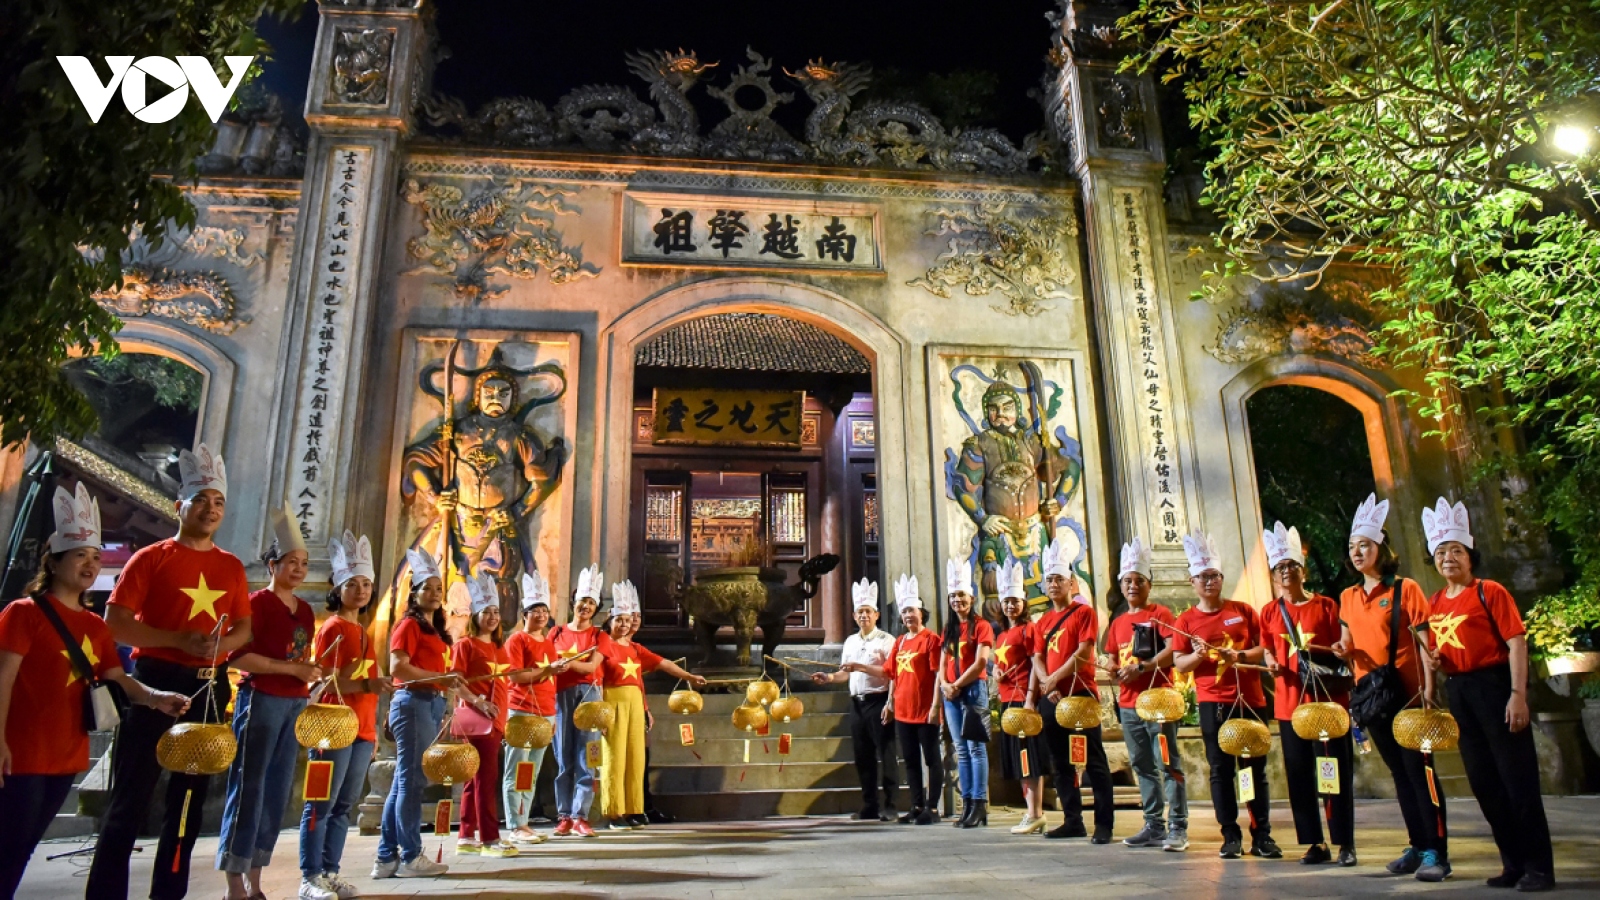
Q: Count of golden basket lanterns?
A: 15